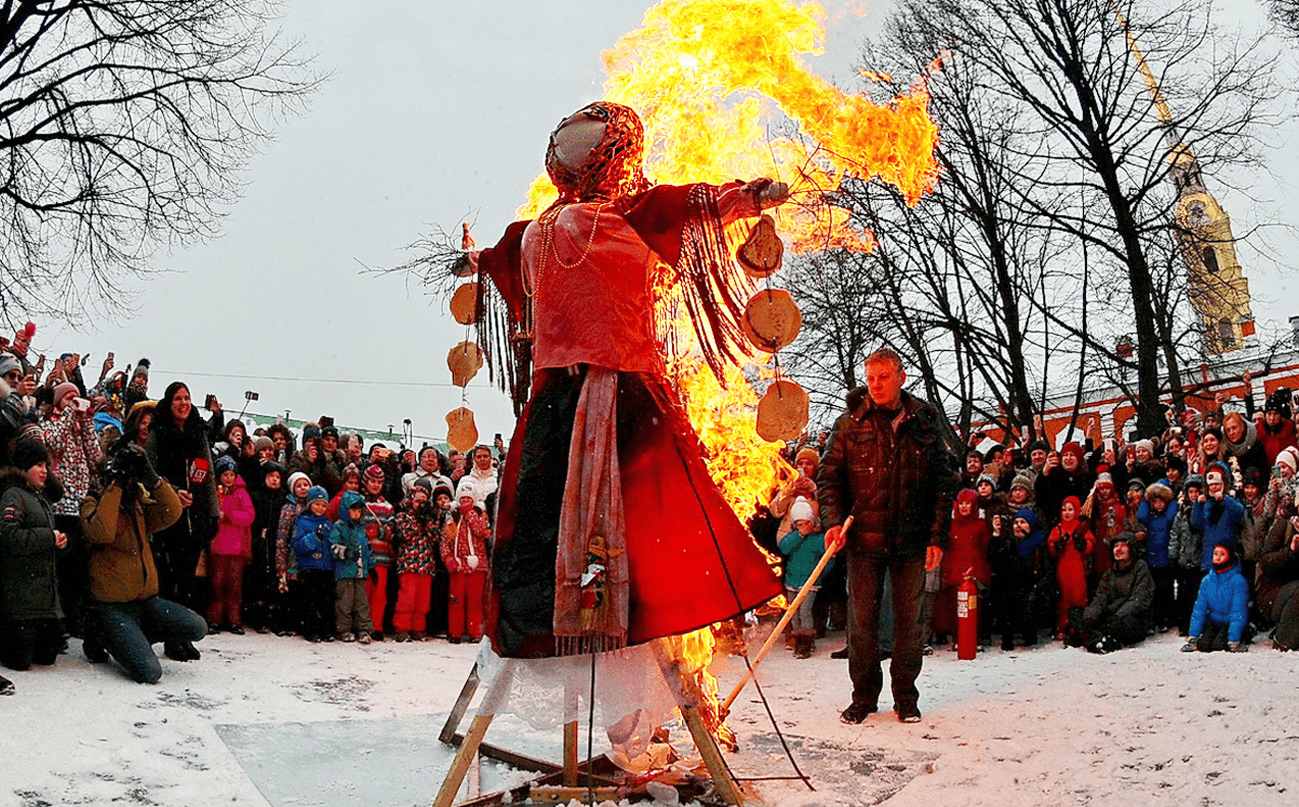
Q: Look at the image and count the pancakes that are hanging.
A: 6